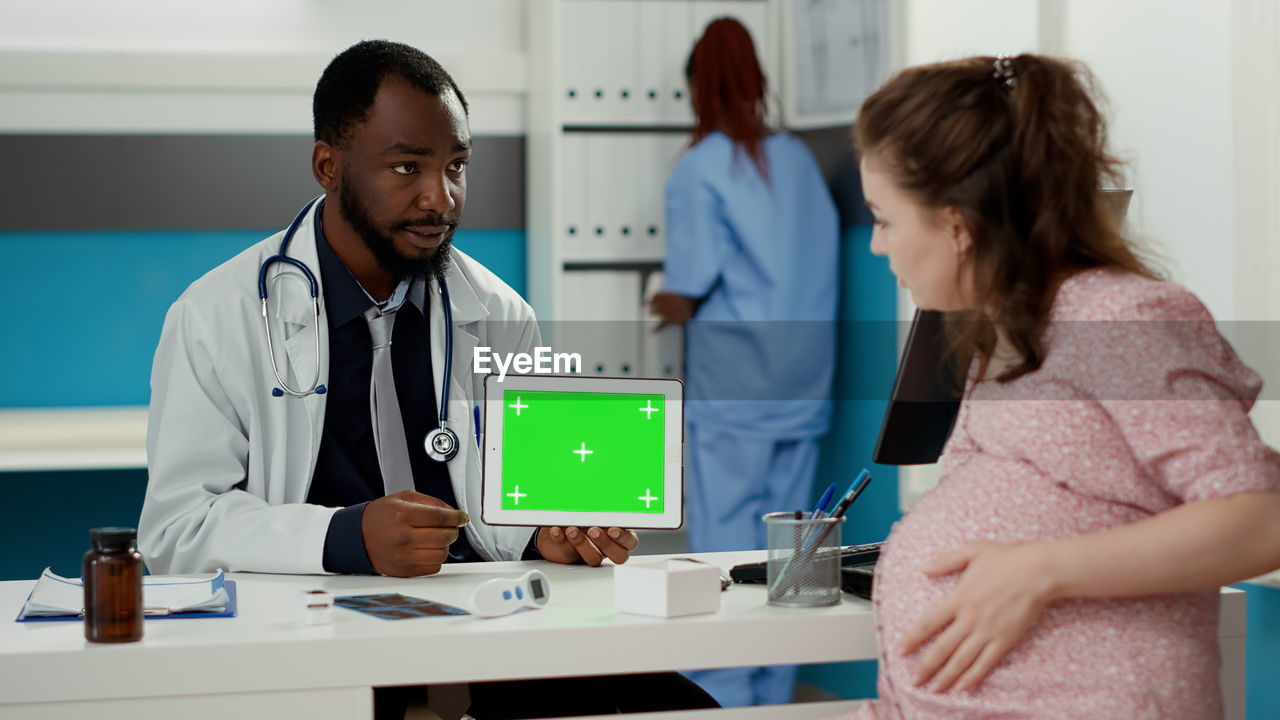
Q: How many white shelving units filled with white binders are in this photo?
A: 1